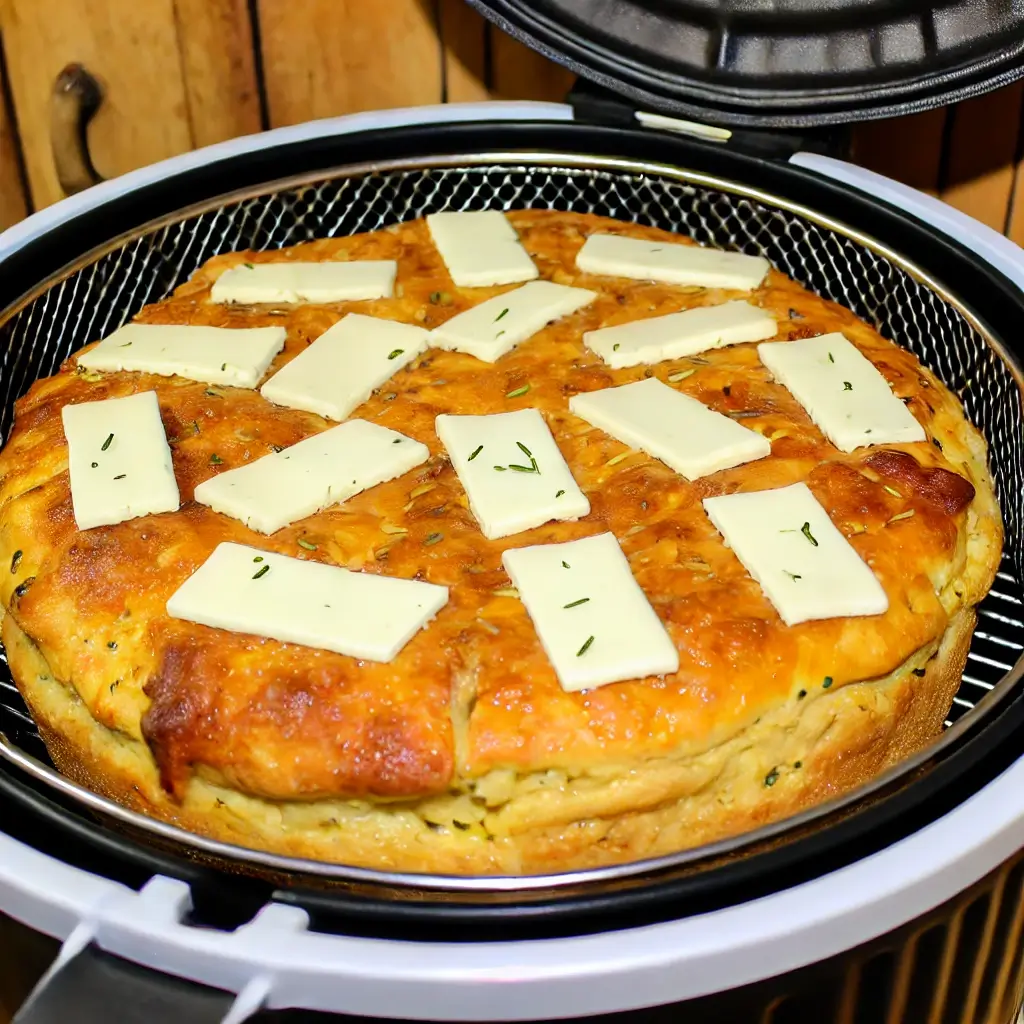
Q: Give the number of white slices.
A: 15